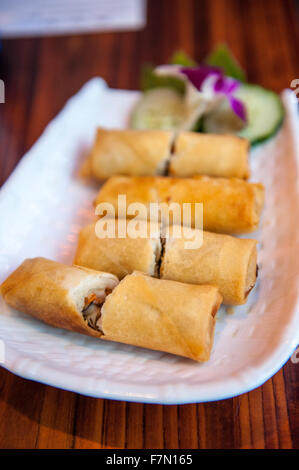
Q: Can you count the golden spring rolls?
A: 4